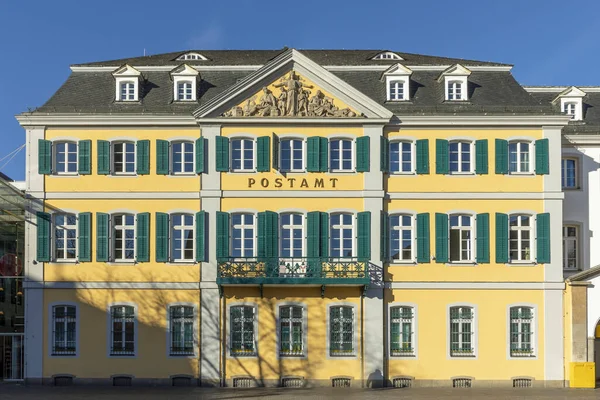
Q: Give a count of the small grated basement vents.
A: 9